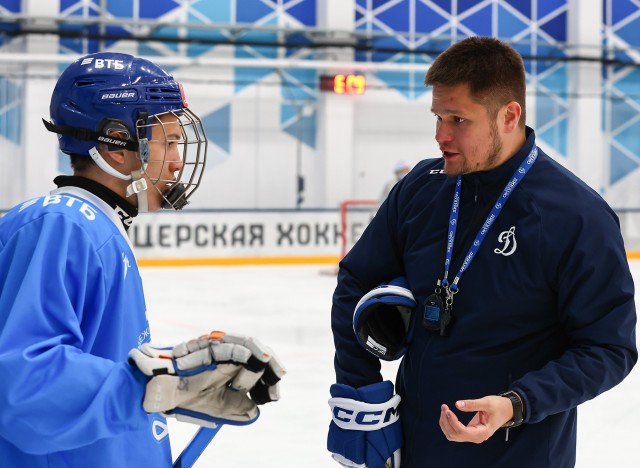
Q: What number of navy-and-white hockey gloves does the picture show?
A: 2